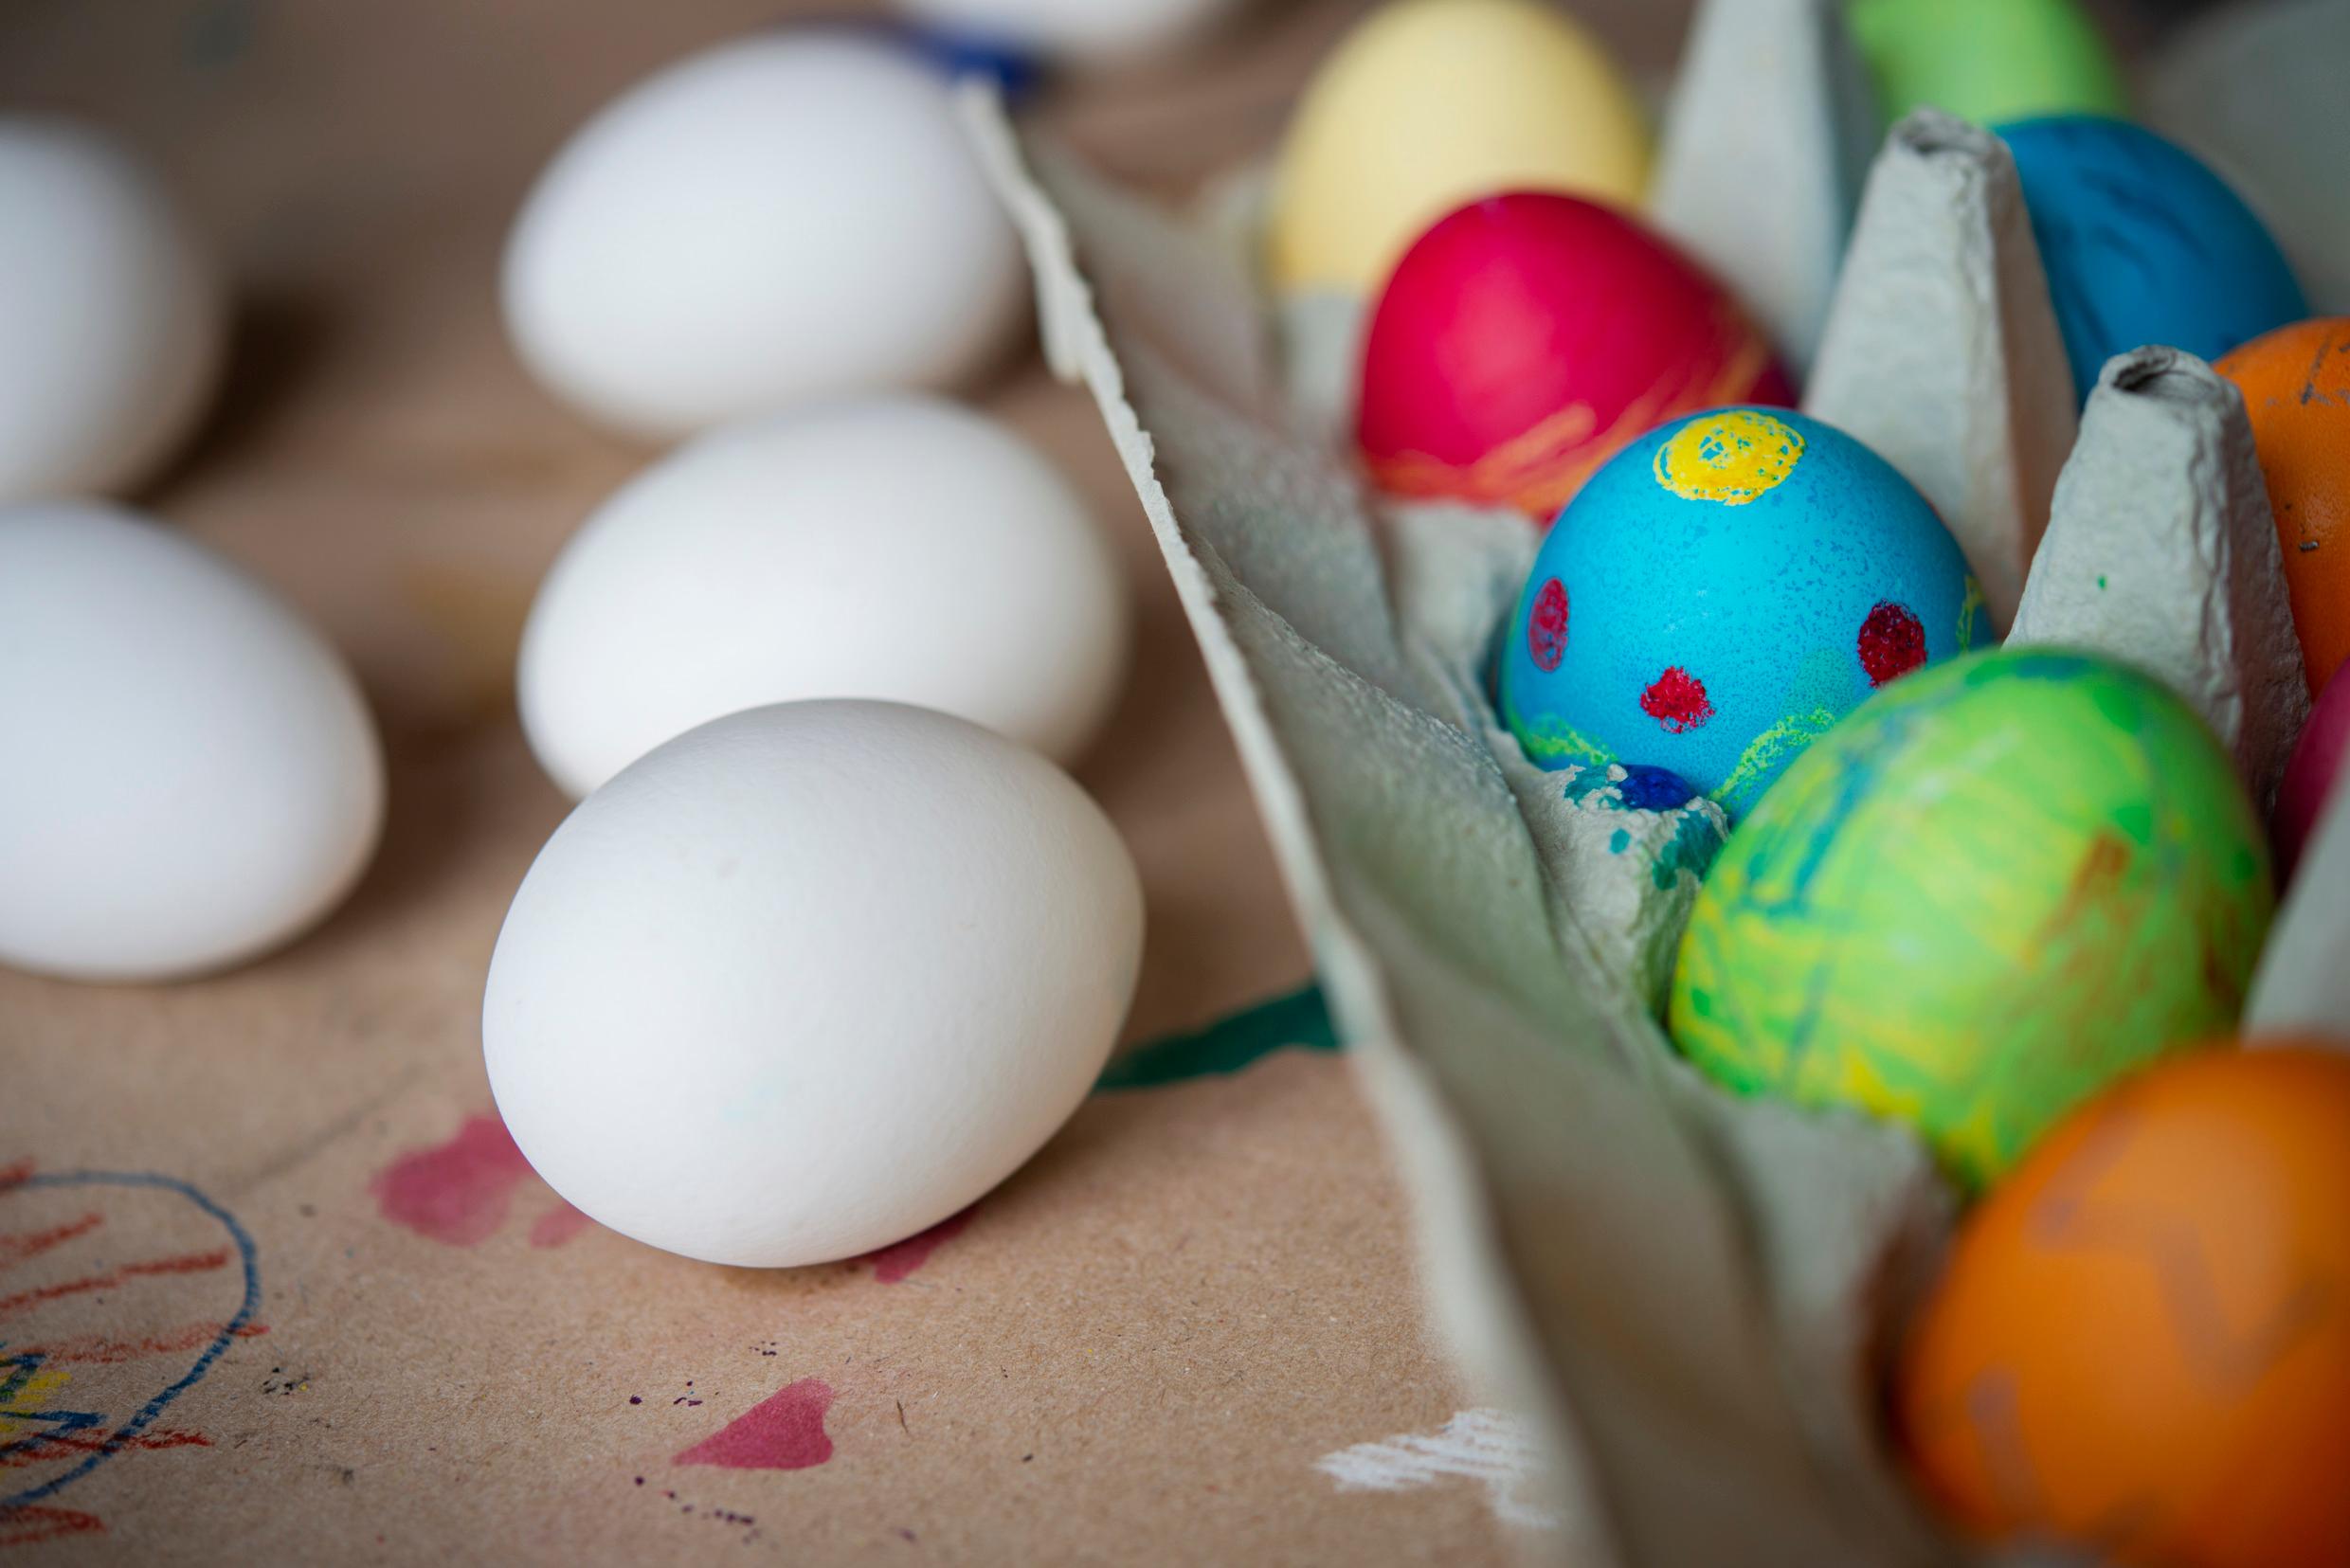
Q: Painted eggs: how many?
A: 9